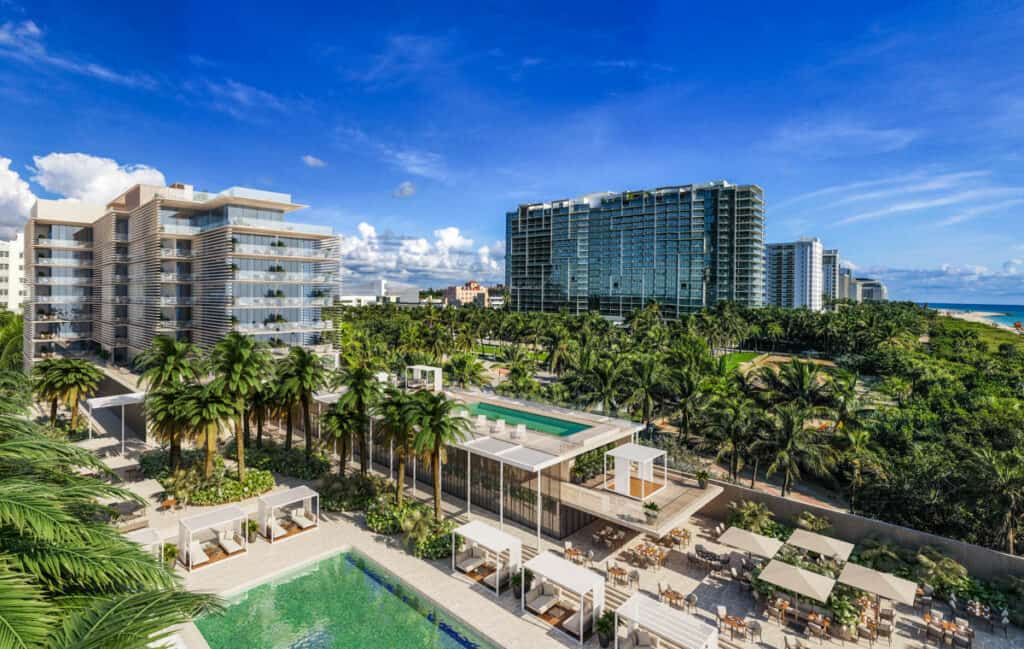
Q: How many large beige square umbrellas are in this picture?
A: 4